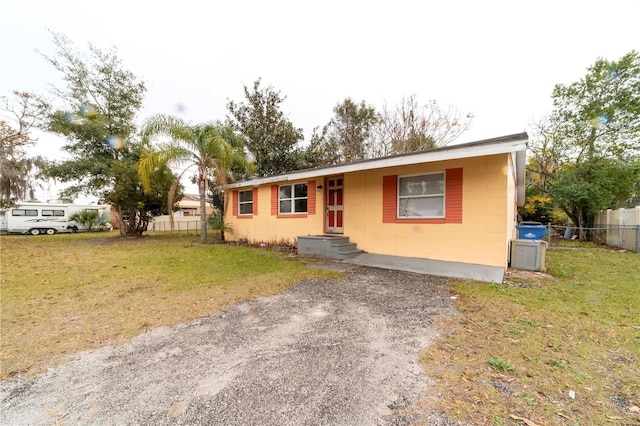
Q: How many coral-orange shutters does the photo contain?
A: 6